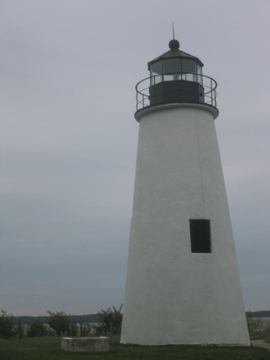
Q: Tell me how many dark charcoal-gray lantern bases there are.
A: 1